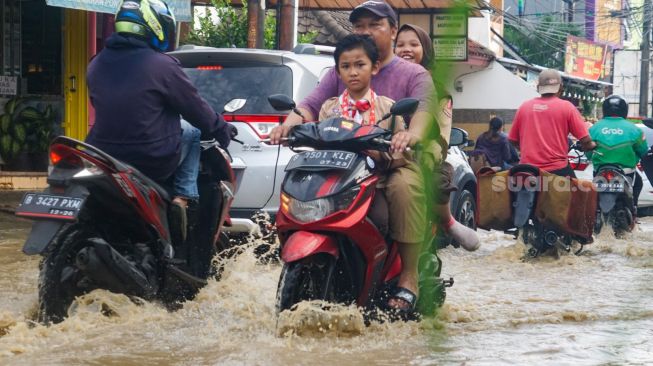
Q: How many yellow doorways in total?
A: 1